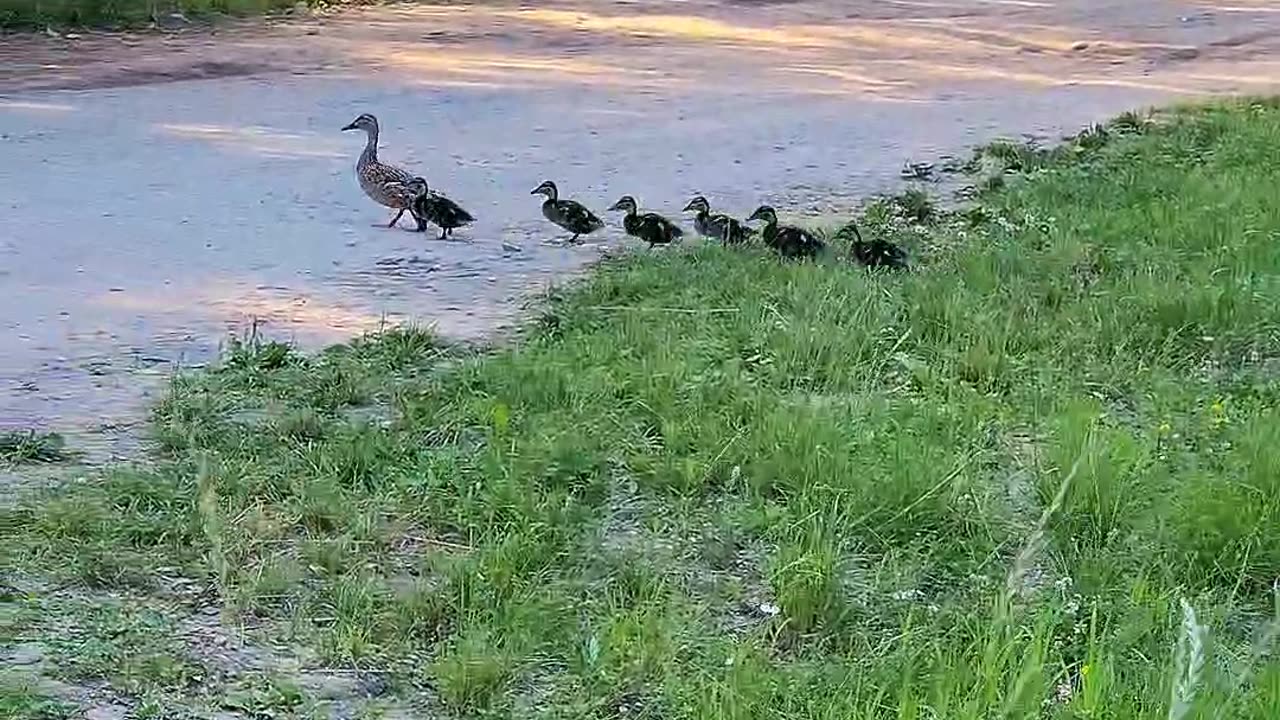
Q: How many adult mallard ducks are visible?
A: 1